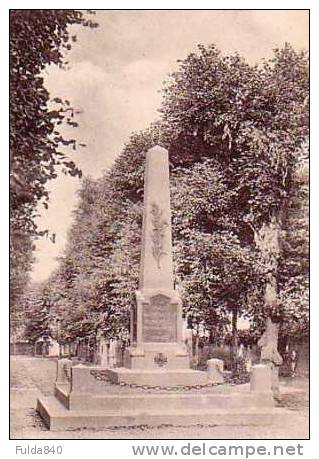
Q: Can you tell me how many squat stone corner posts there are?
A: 4